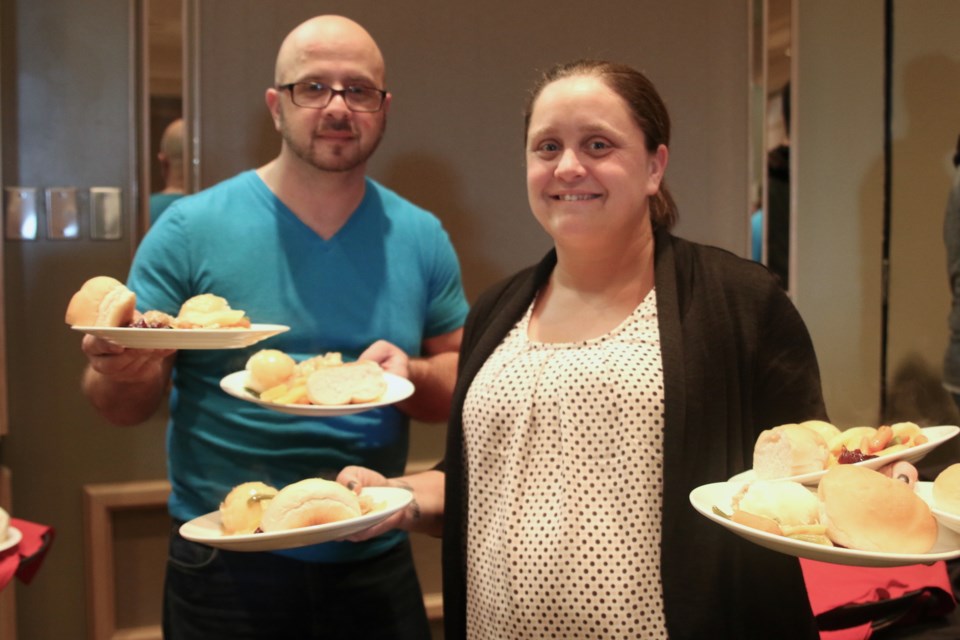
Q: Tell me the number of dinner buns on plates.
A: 6